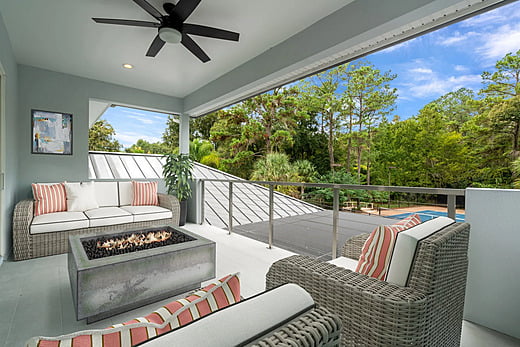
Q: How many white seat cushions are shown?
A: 4